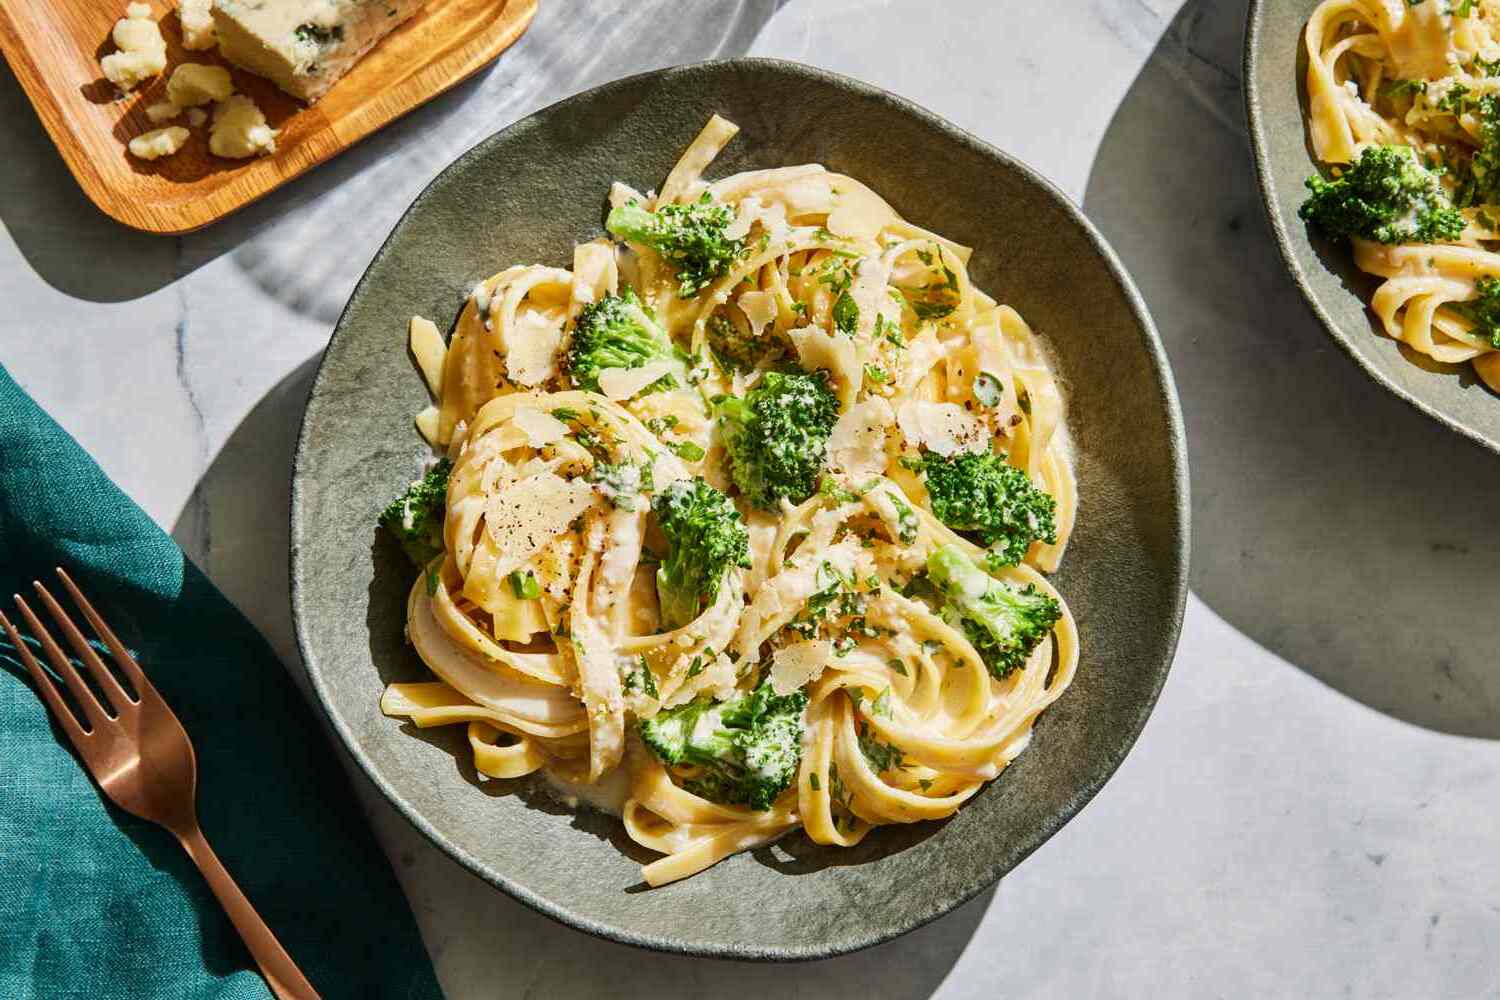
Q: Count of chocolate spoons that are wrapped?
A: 0